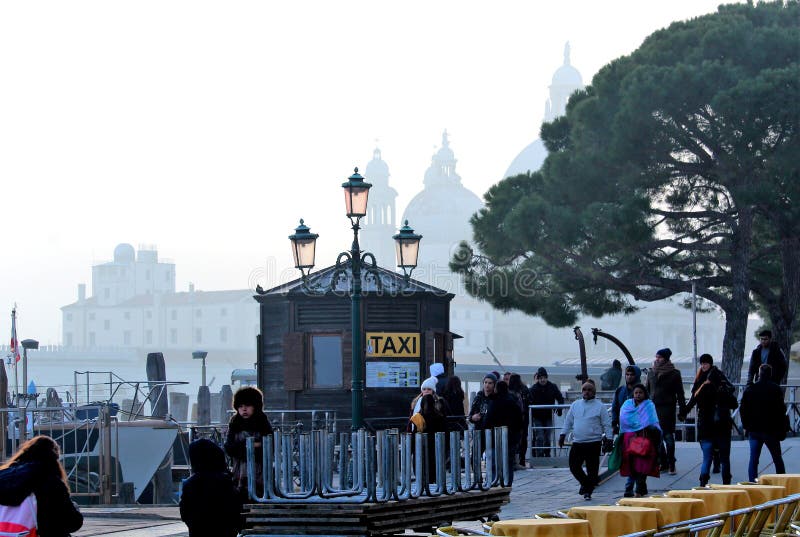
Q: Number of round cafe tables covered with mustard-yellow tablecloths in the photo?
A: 6